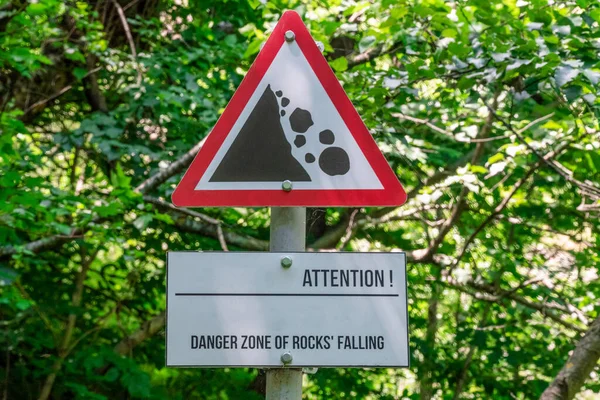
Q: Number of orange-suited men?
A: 0